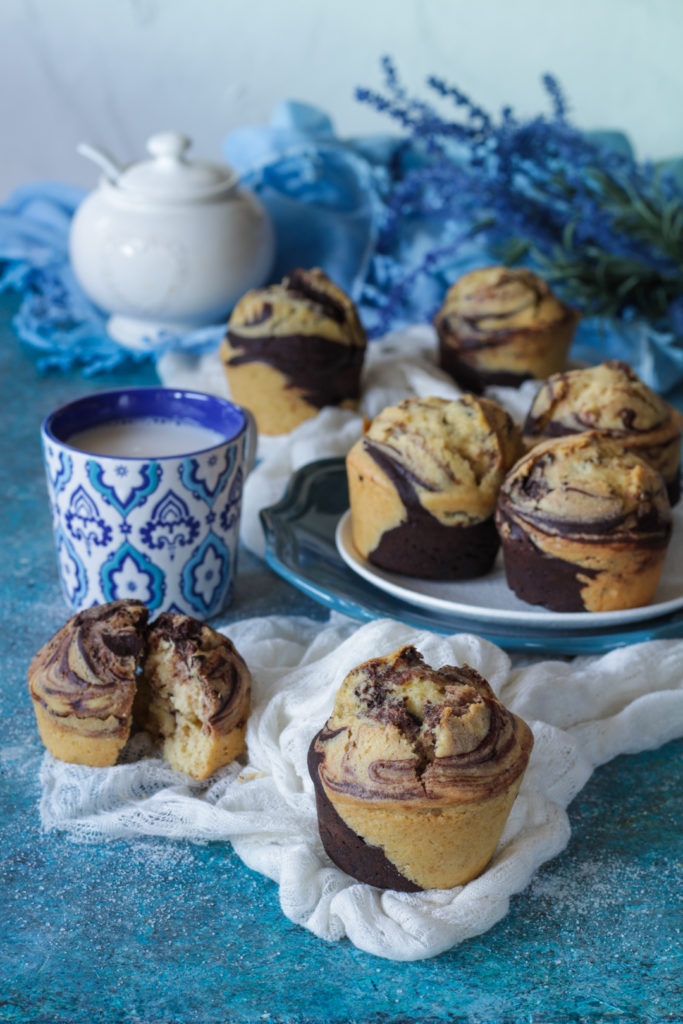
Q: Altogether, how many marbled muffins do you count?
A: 7